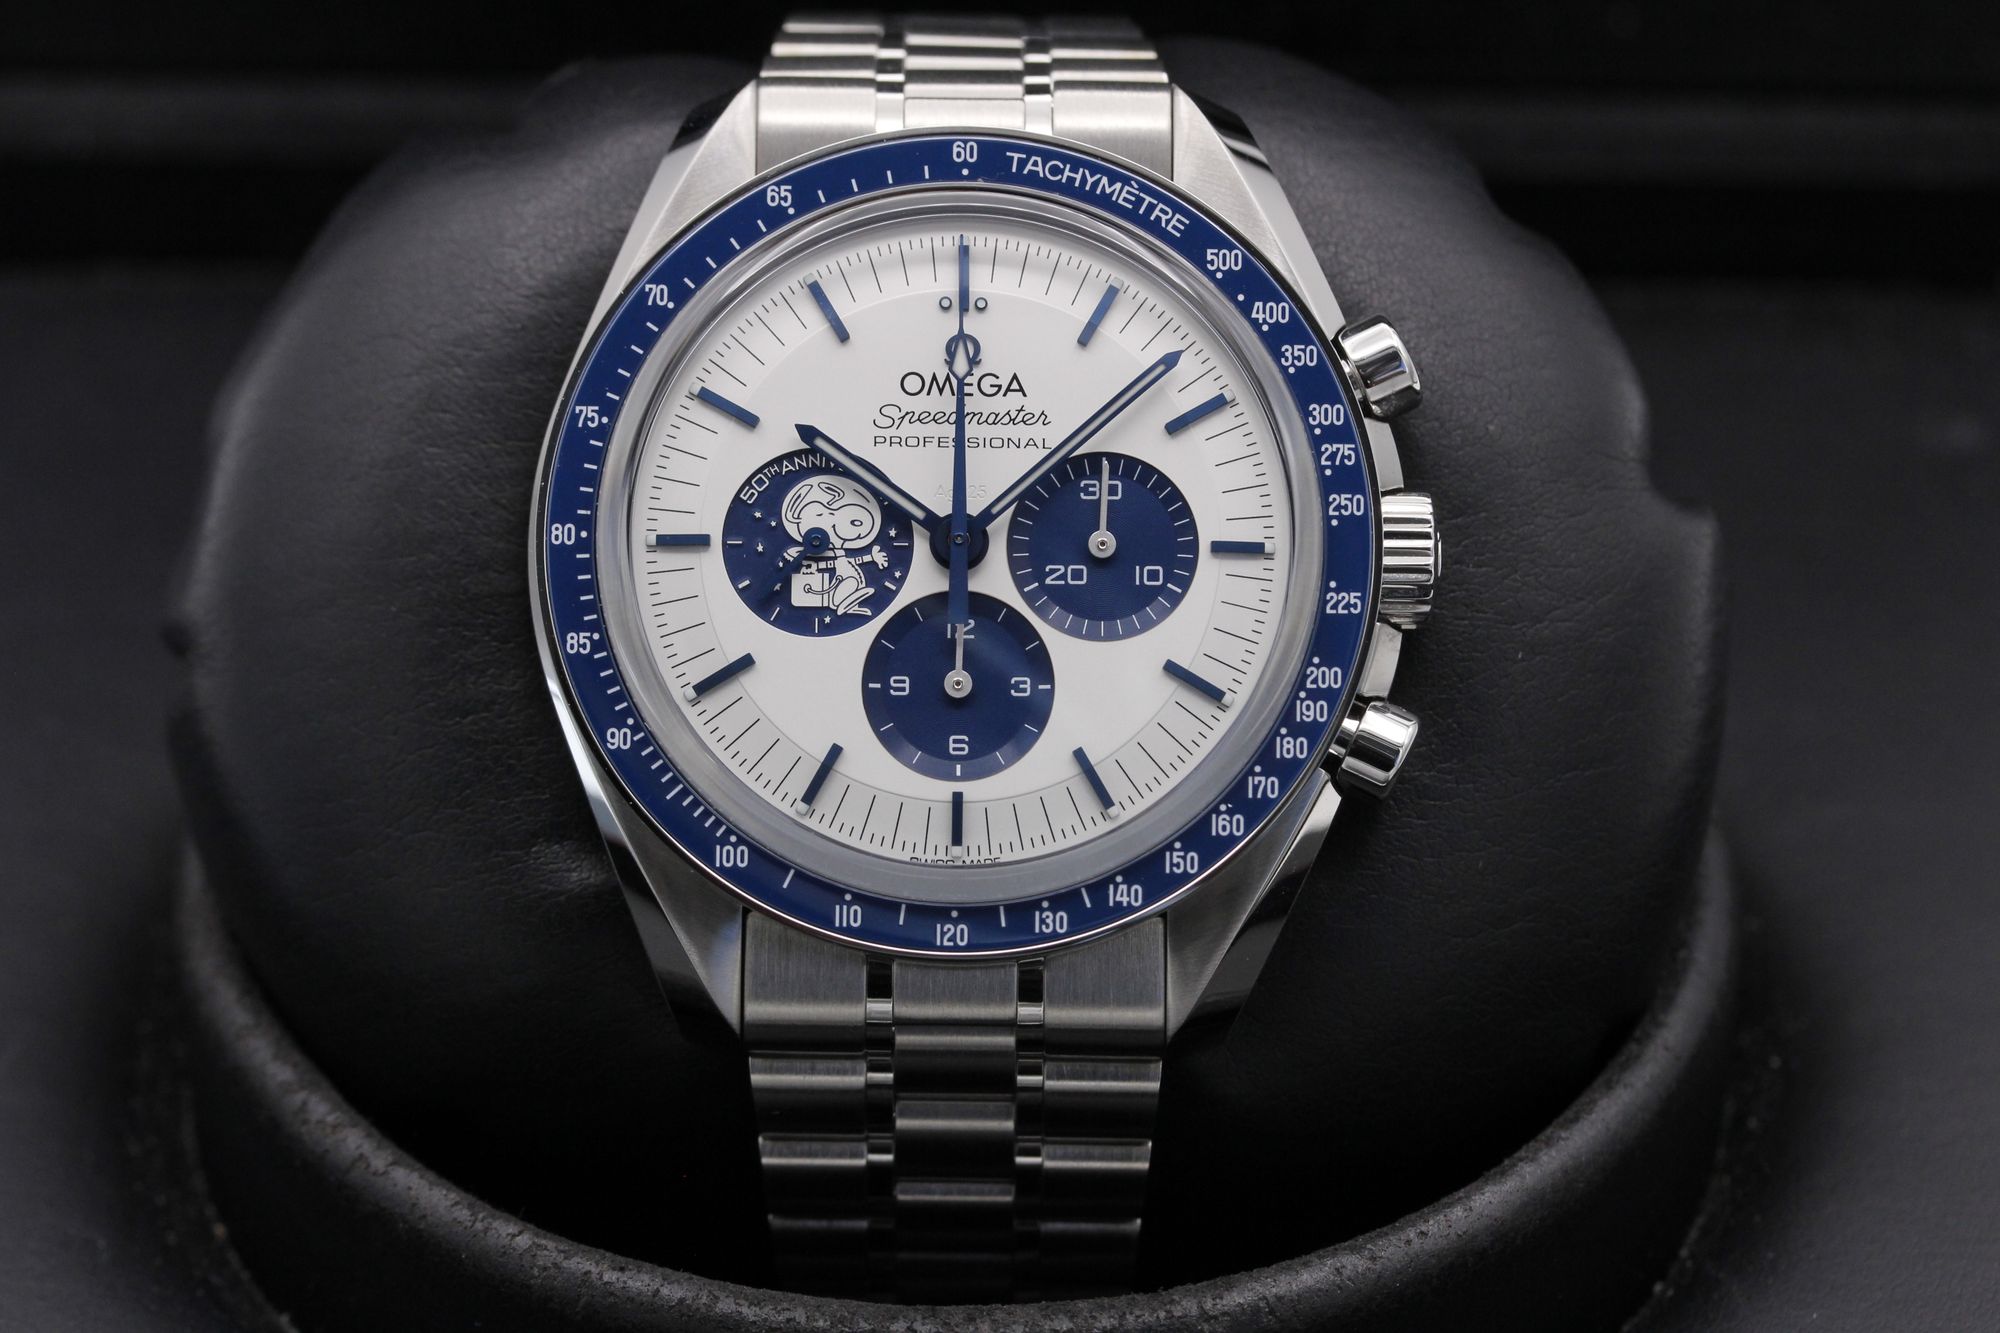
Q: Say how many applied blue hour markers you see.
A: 12